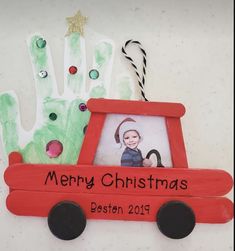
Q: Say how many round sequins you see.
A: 8